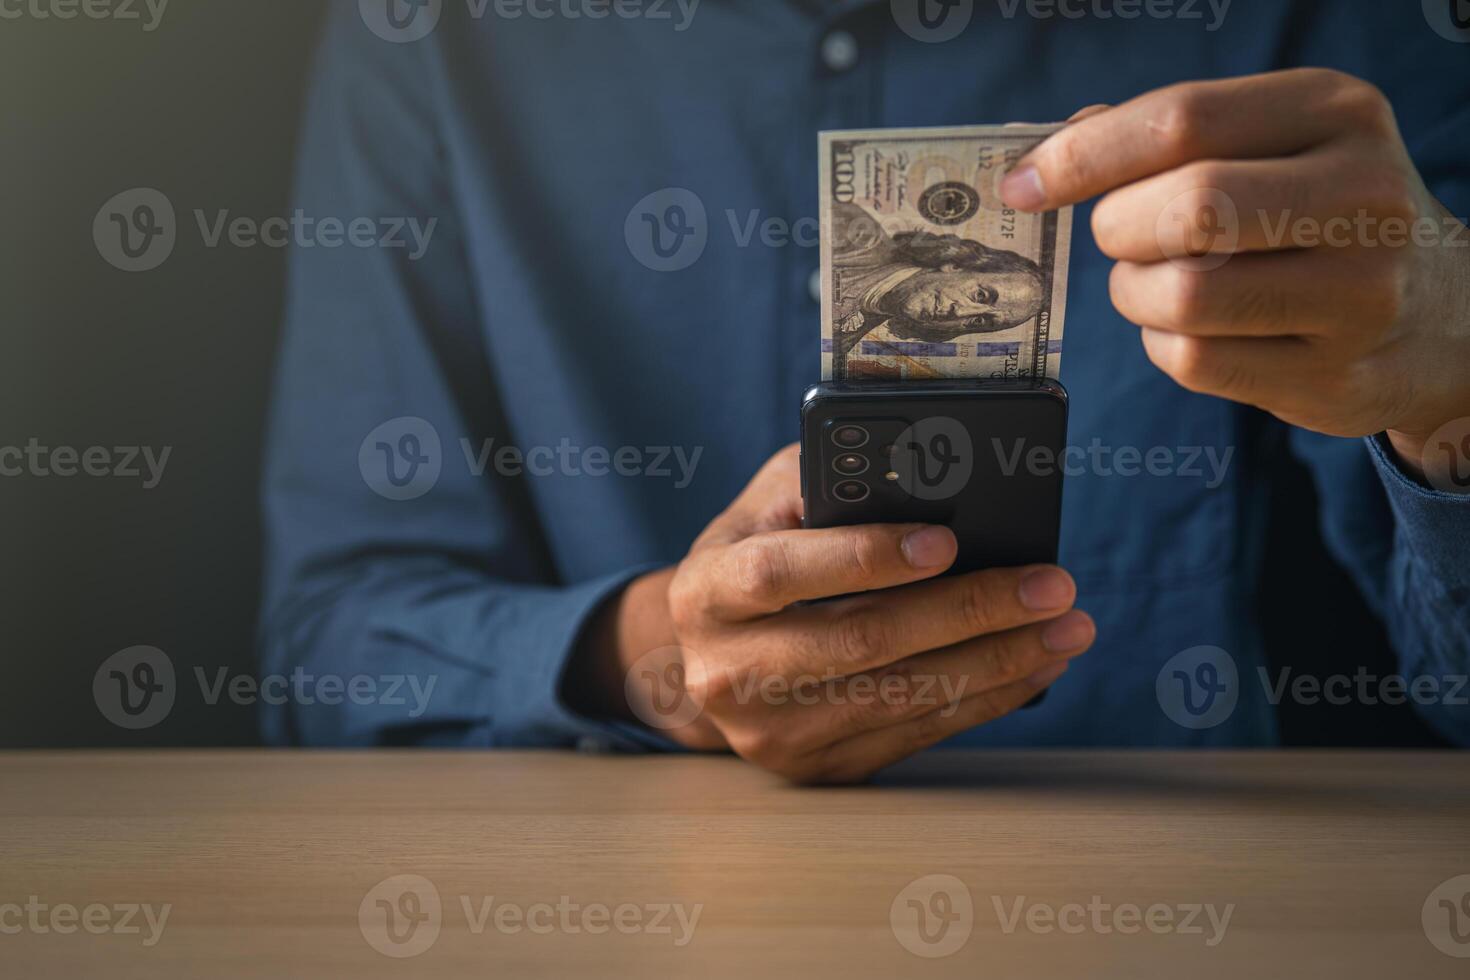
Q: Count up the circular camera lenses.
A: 3